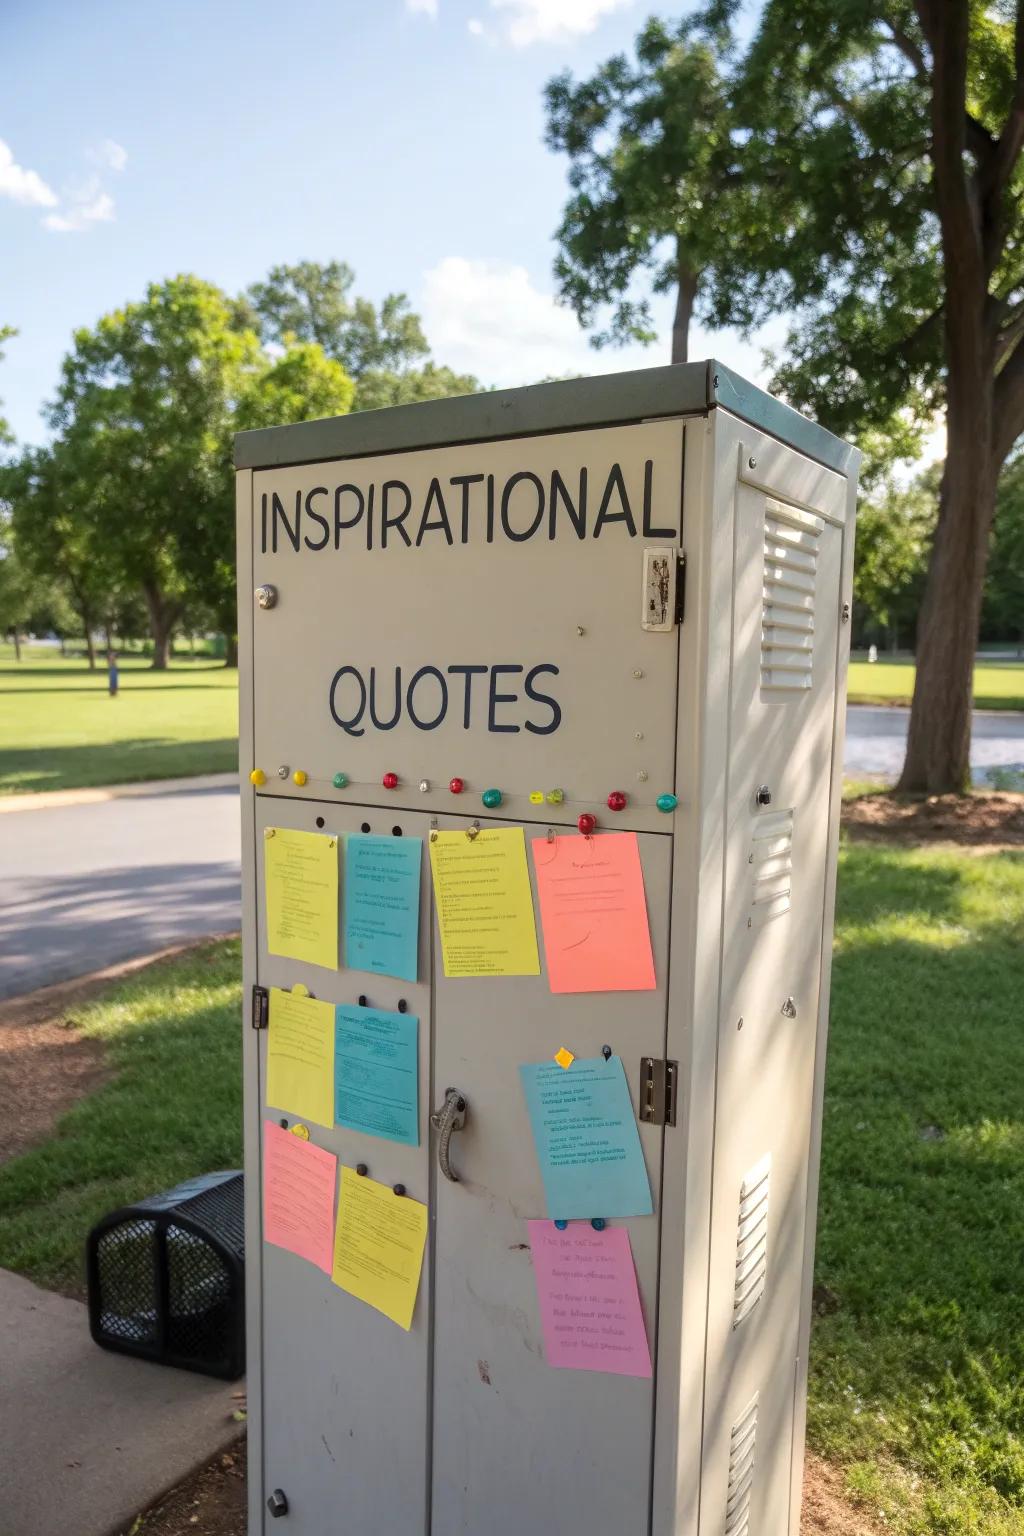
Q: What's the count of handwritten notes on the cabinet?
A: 10